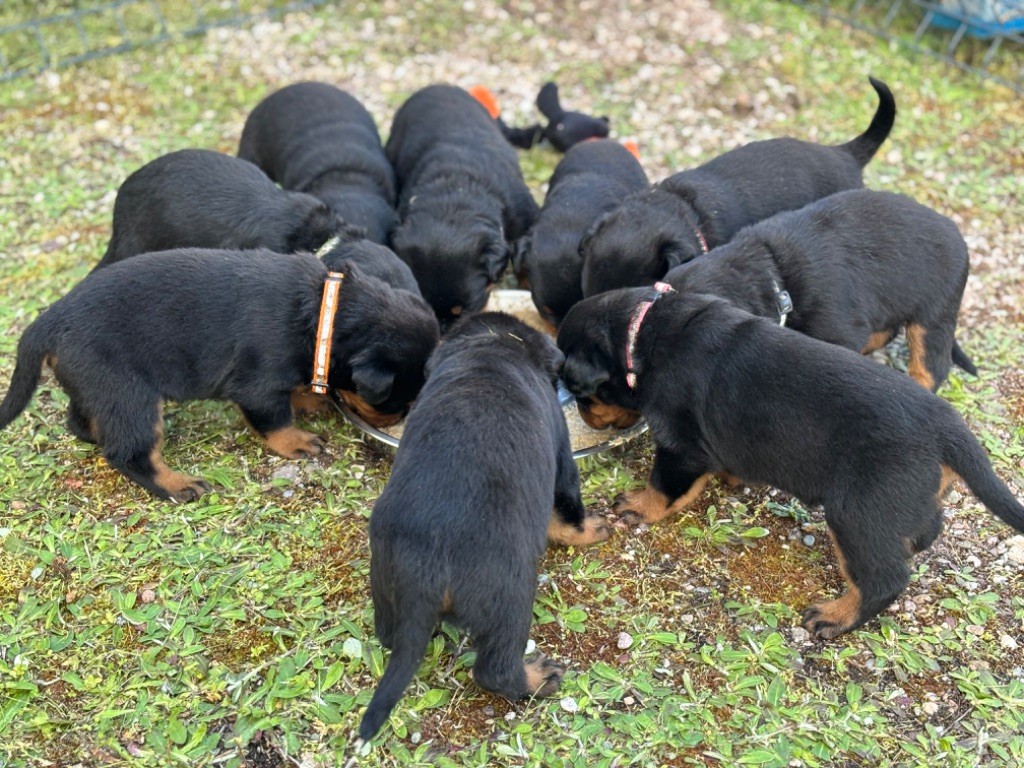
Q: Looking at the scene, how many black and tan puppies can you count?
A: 9